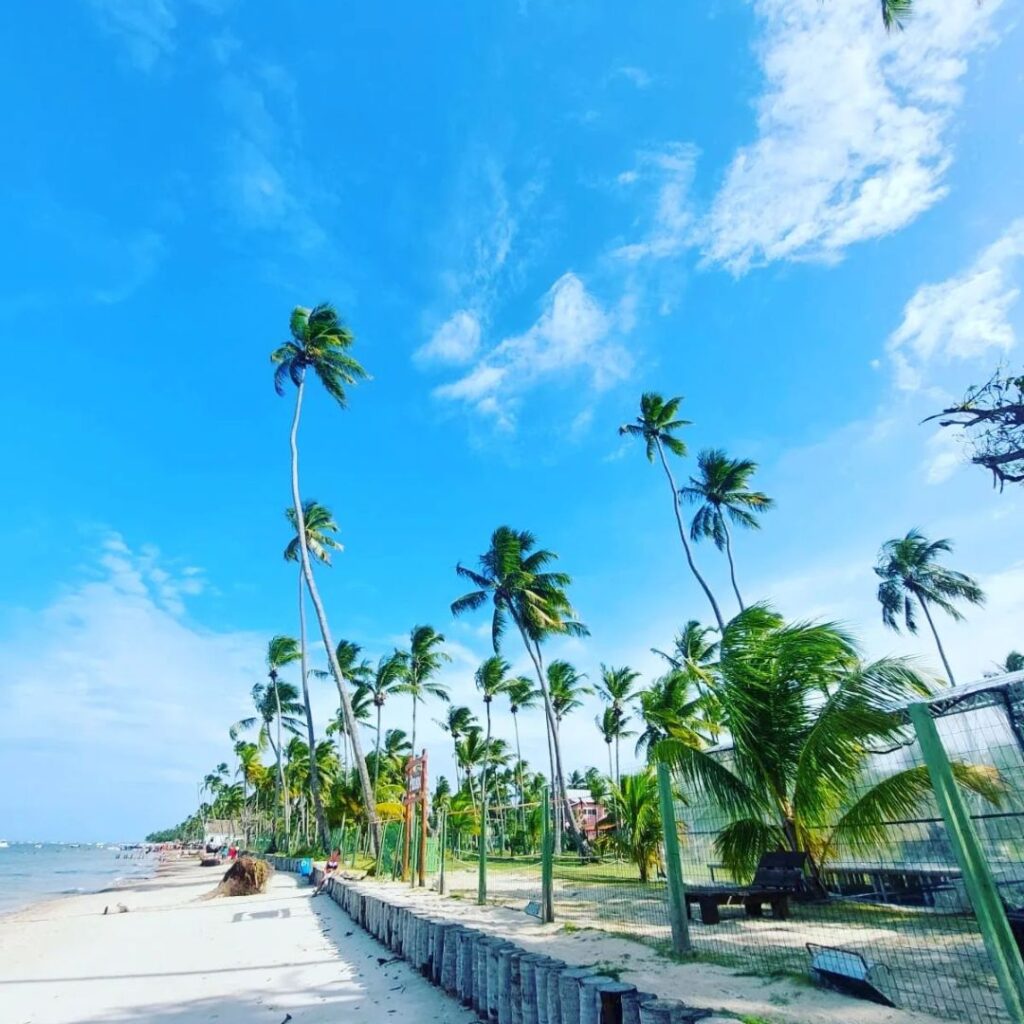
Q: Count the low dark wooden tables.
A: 1